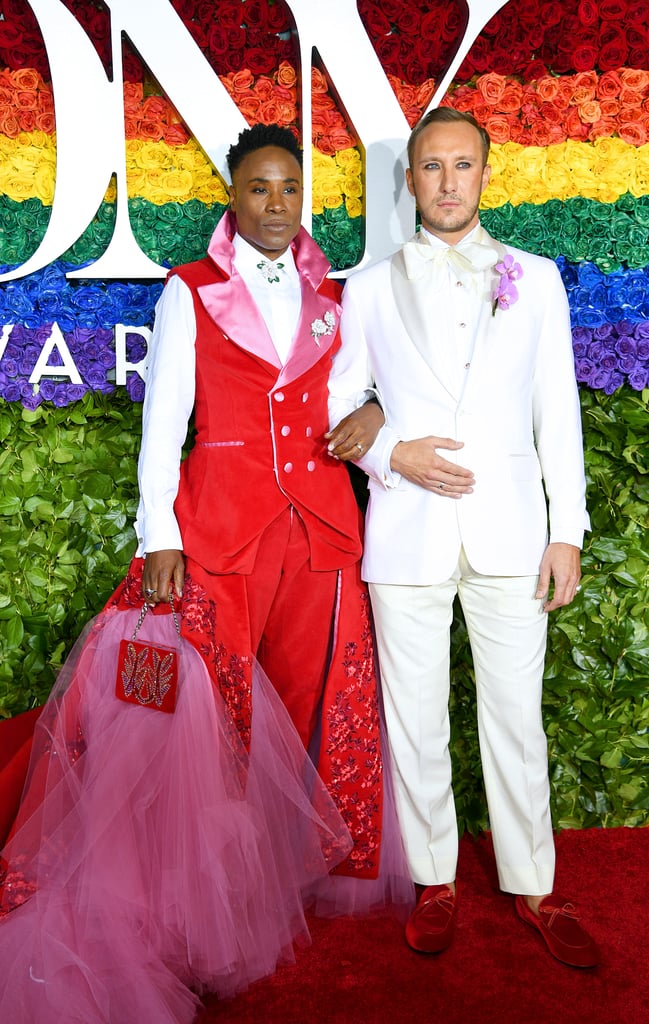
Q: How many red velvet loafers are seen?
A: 2